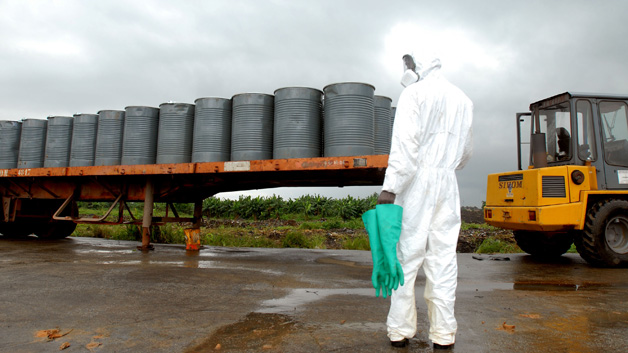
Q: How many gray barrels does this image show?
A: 13